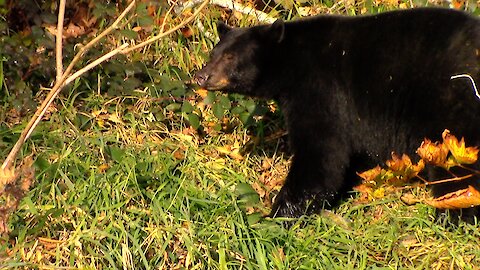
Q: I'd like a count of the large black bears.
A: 1